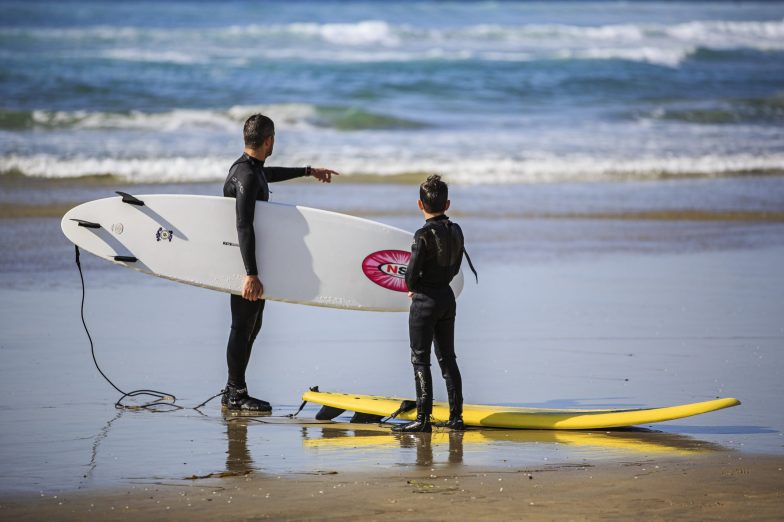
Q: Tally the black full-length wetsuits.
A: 2